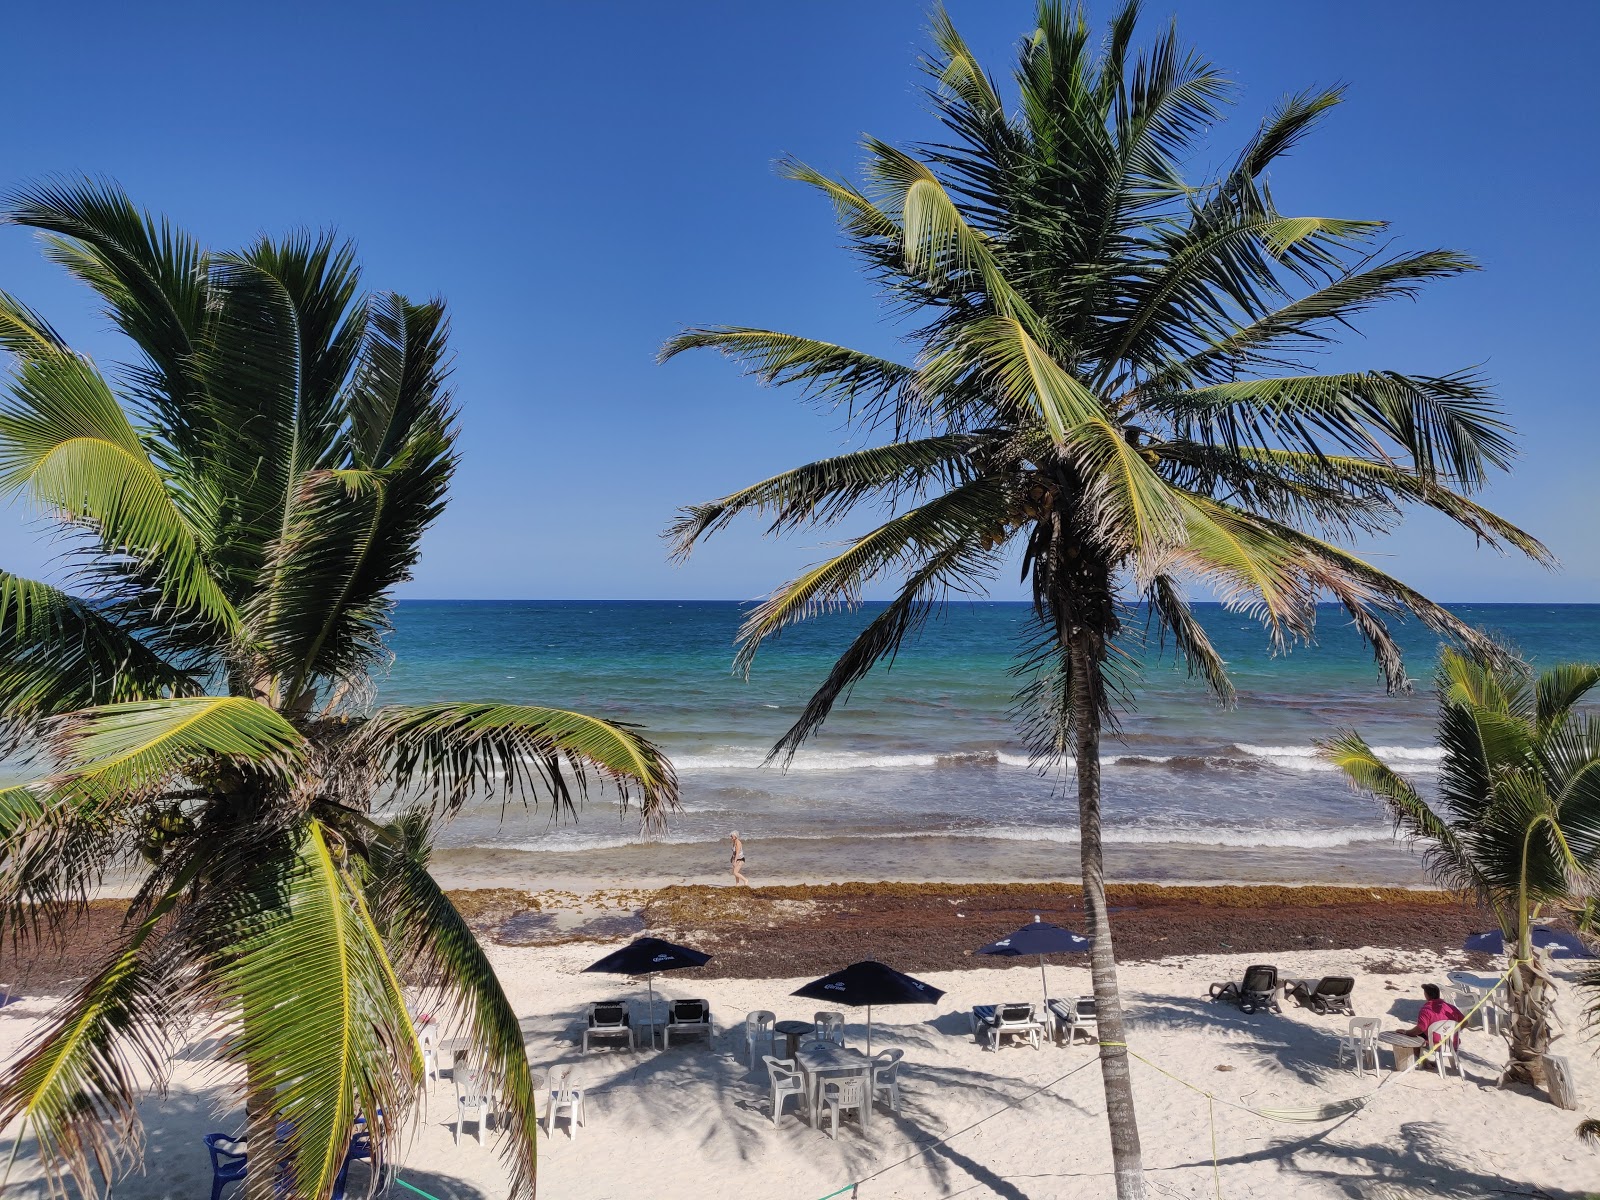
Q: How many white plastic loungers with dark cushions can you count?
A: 4